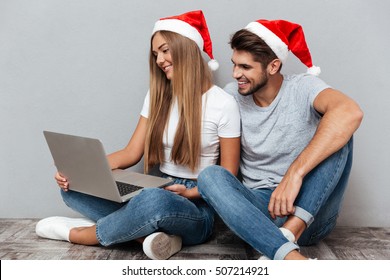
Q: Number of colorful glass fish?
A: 0